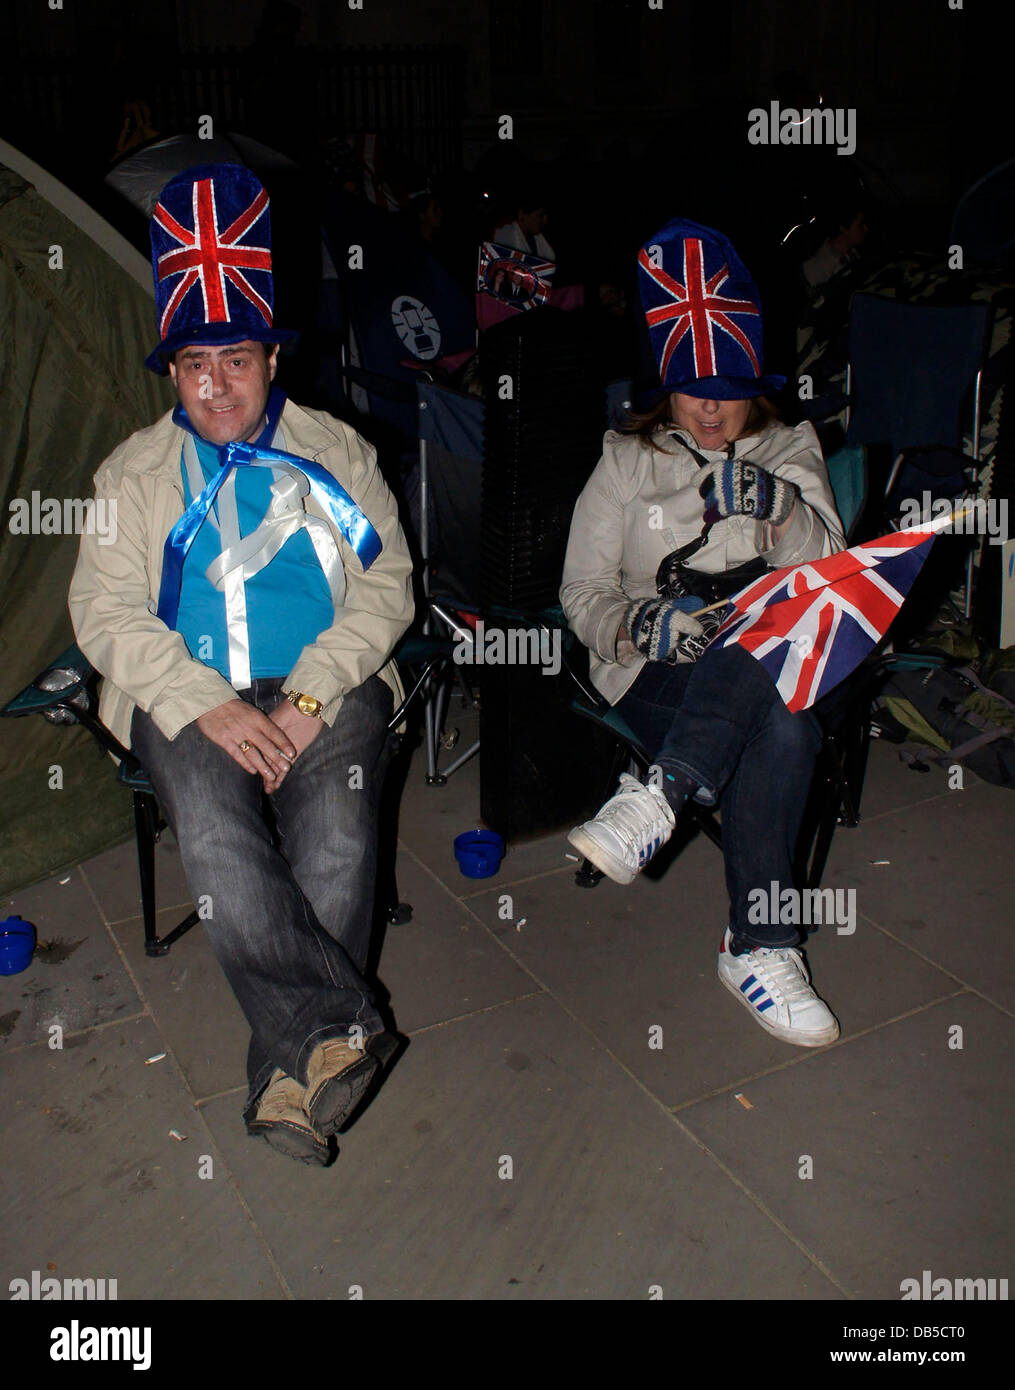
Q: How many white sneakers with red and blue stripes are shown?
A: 2